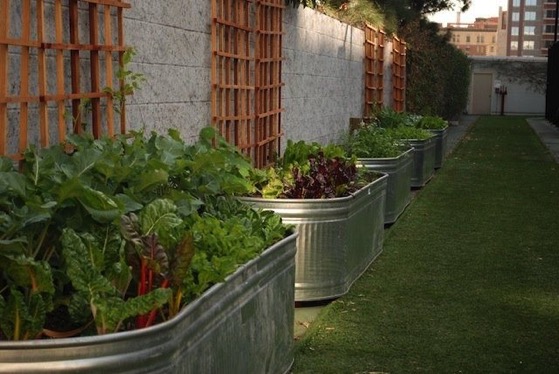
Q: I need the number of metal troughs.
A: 5